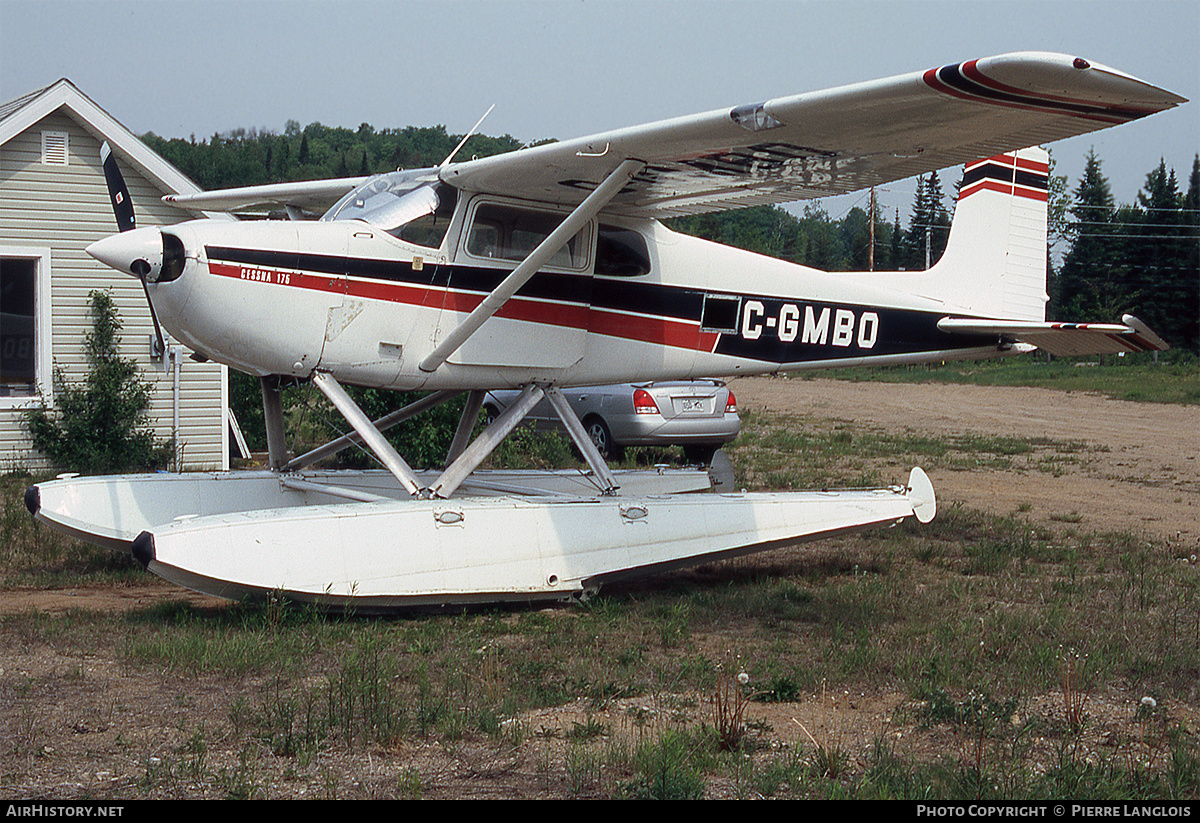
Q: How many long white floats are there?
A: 2